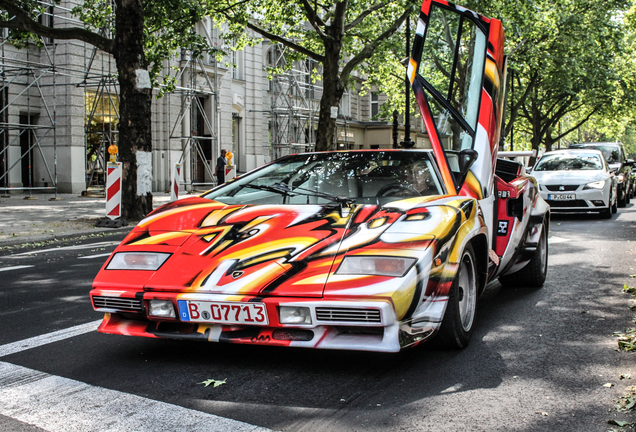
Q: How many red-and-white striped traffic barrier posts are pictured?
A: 3